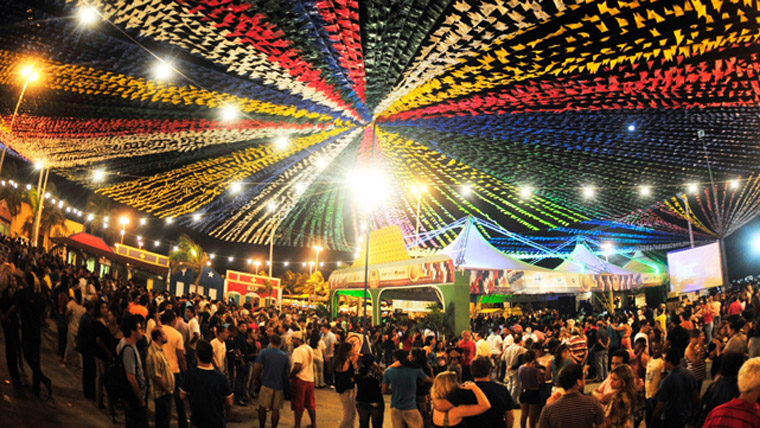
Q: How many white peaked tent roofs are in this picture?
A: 3